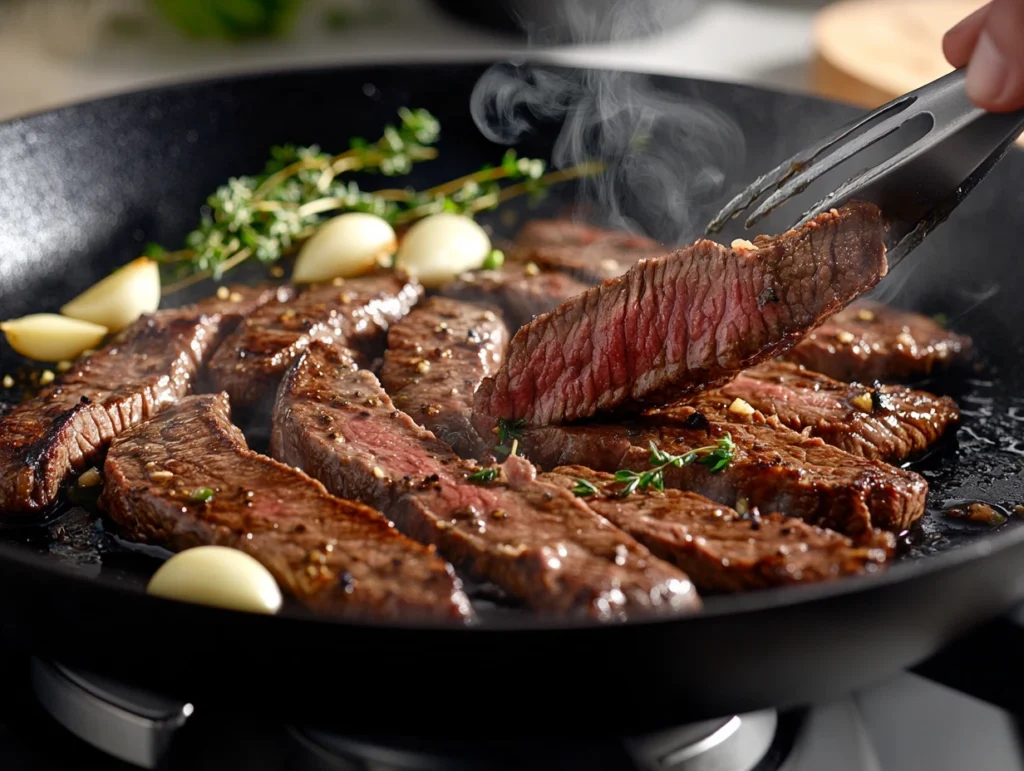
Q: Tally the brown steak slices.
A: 12